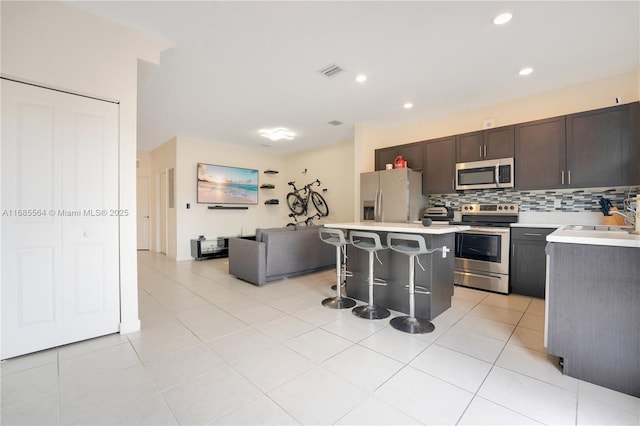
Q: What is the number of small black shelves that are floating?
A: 3